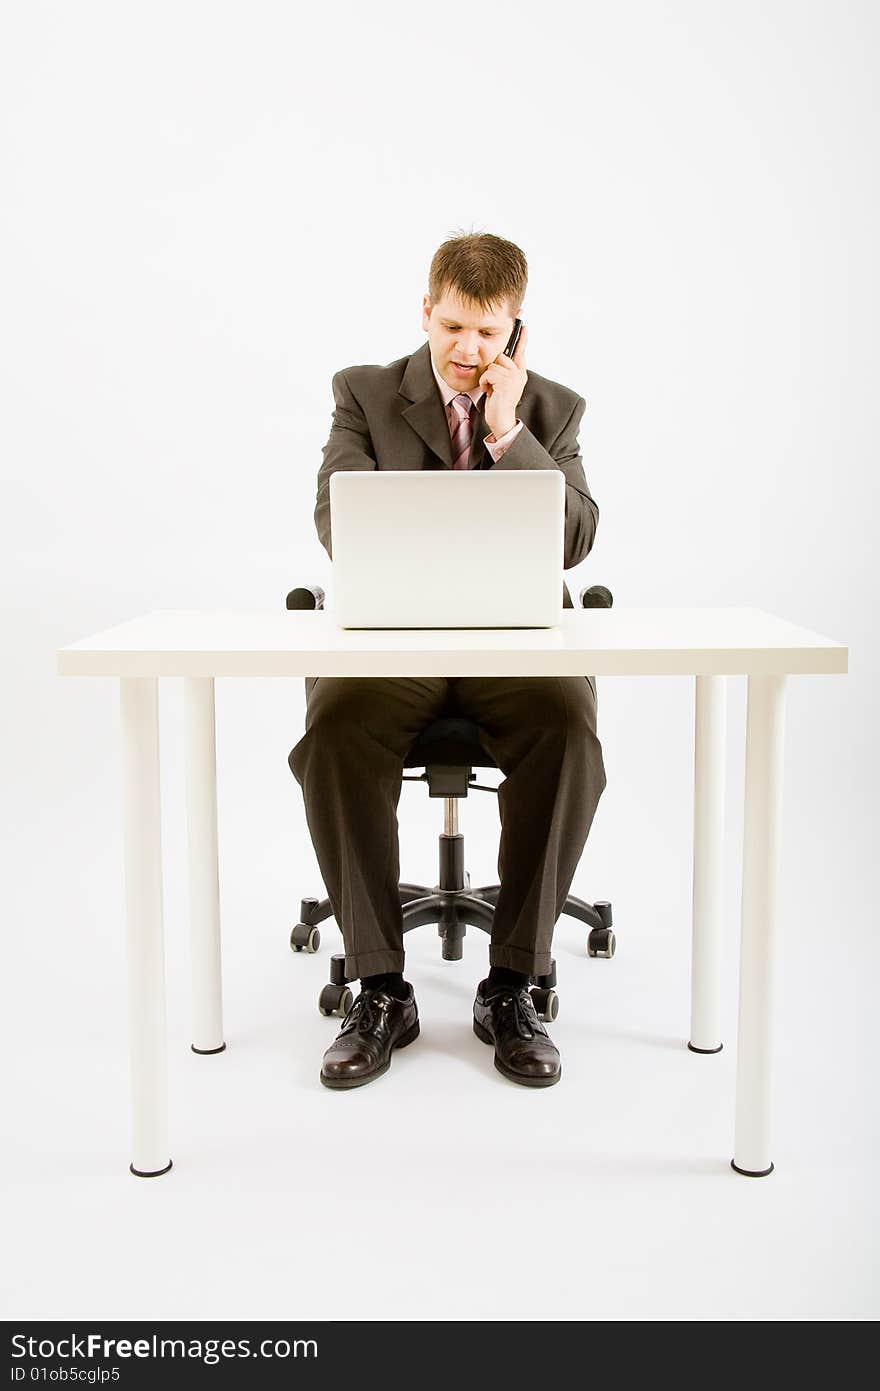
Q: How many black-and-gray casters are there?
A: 4